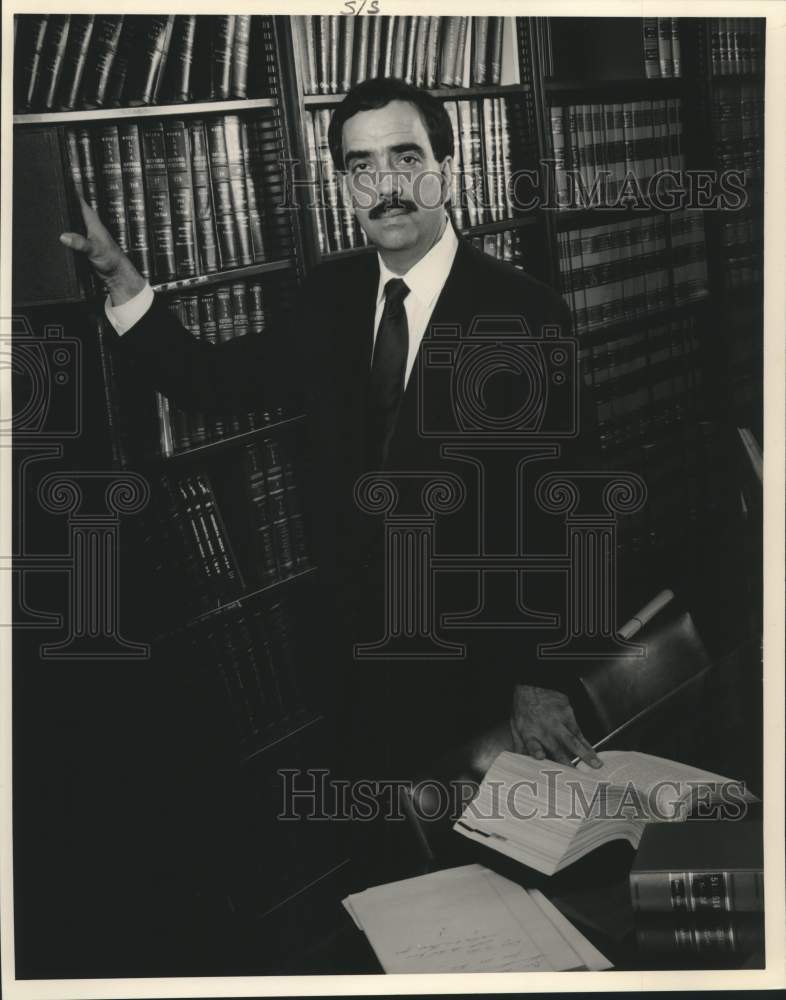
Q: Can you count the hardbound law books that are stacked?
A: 2